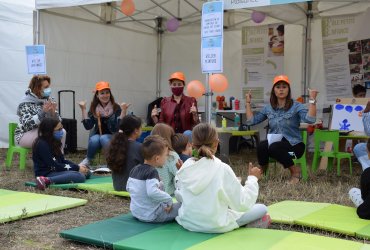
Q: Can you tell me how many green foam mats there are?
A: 4